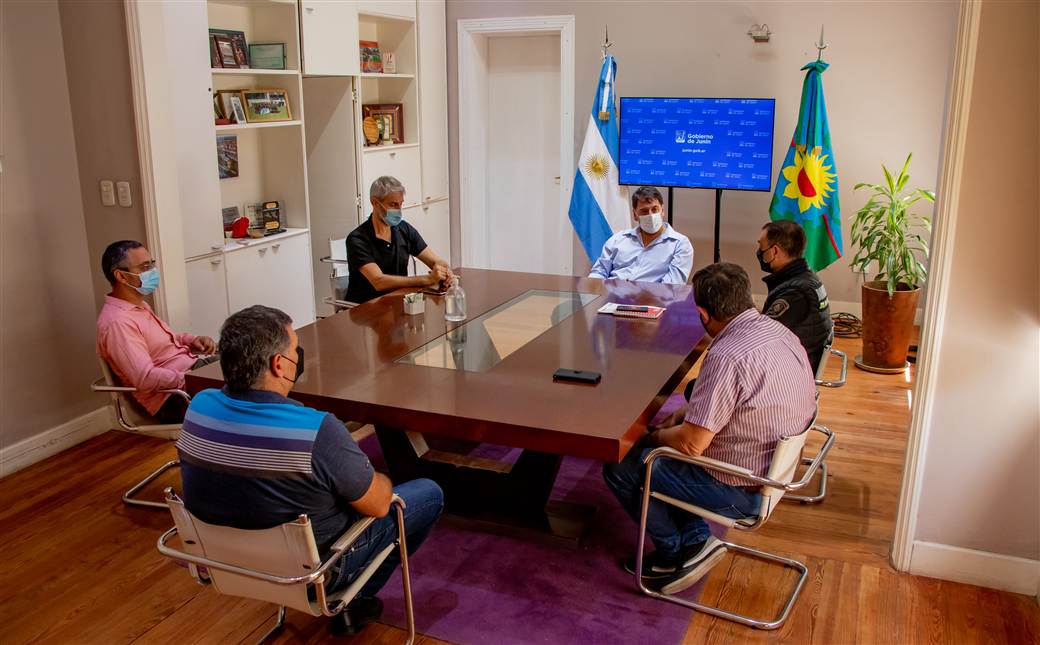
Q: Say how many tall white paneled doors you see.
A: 1